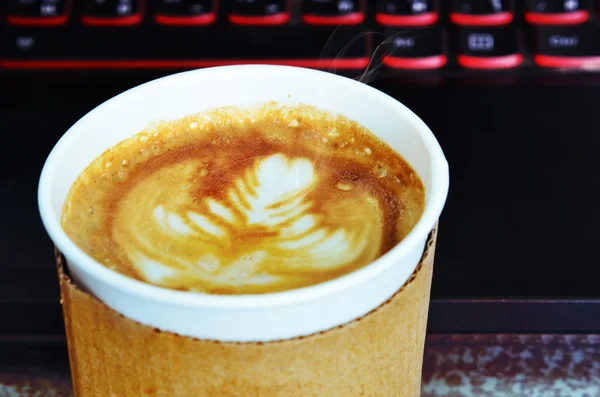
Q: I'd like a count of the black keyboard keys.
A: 12